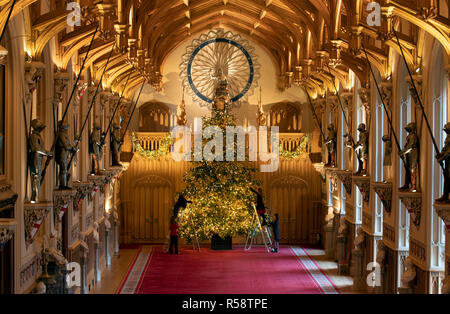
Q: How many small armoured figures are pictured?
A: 8